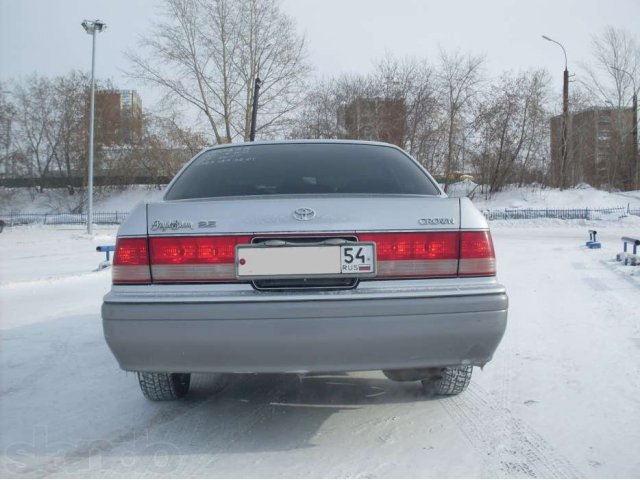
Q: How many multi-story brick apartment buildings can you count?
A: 3